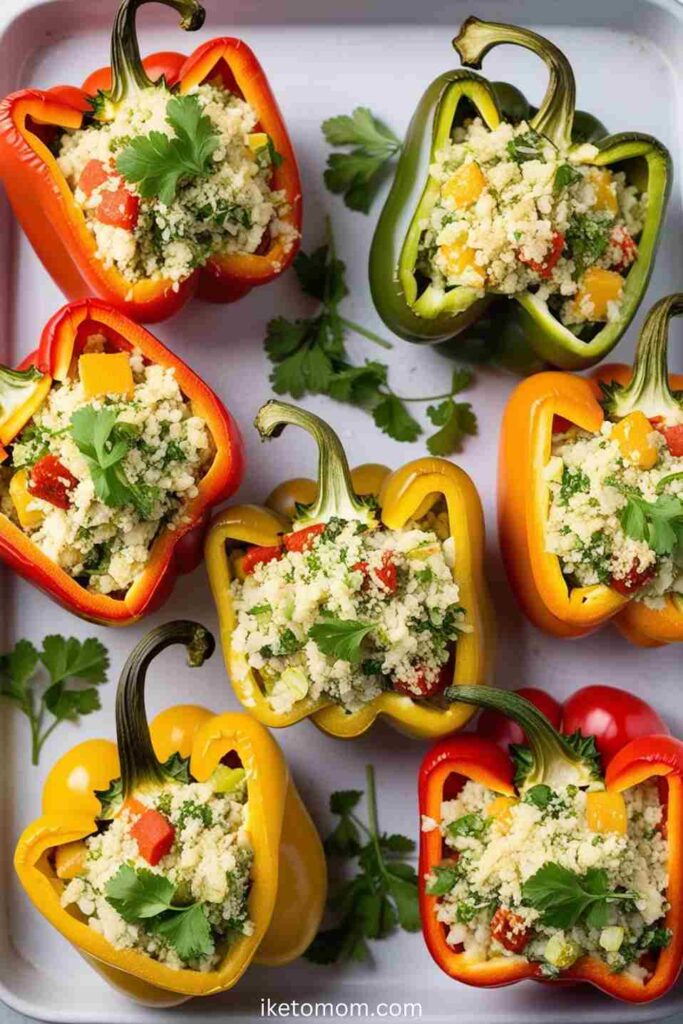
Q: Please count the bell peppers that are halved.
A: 7